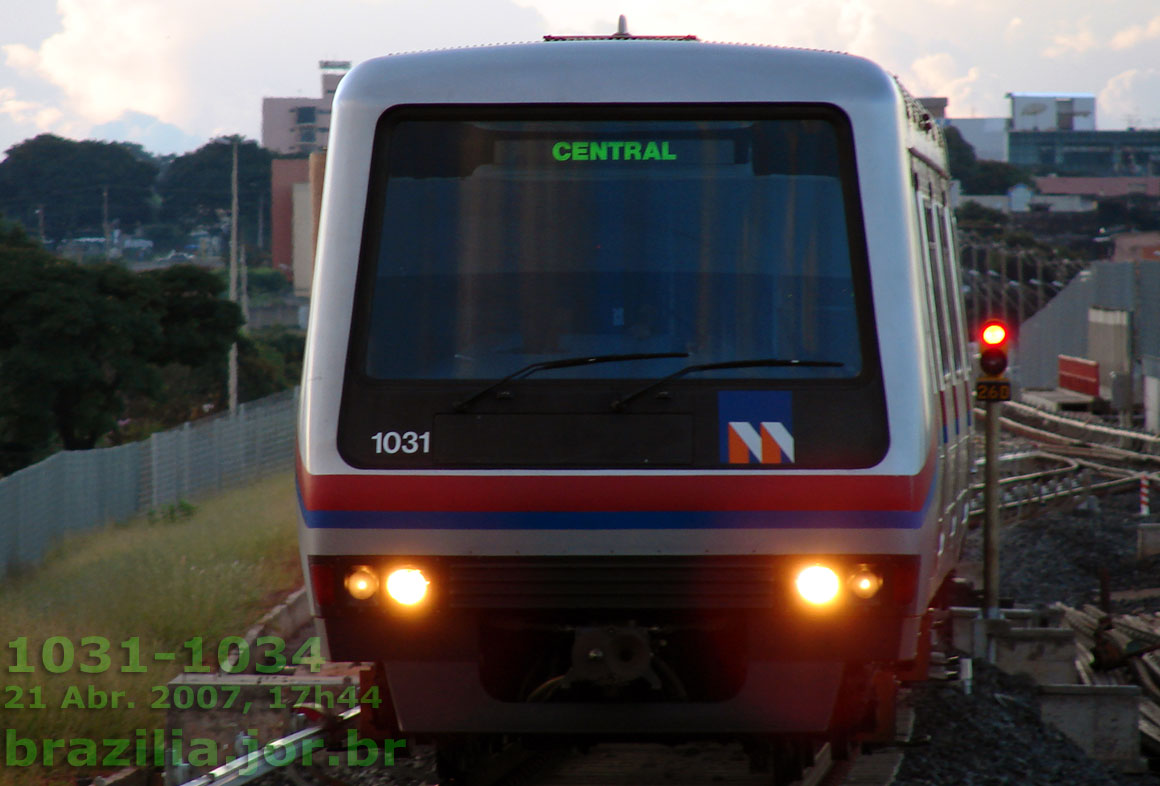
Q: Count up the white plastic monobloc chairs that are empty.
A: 0